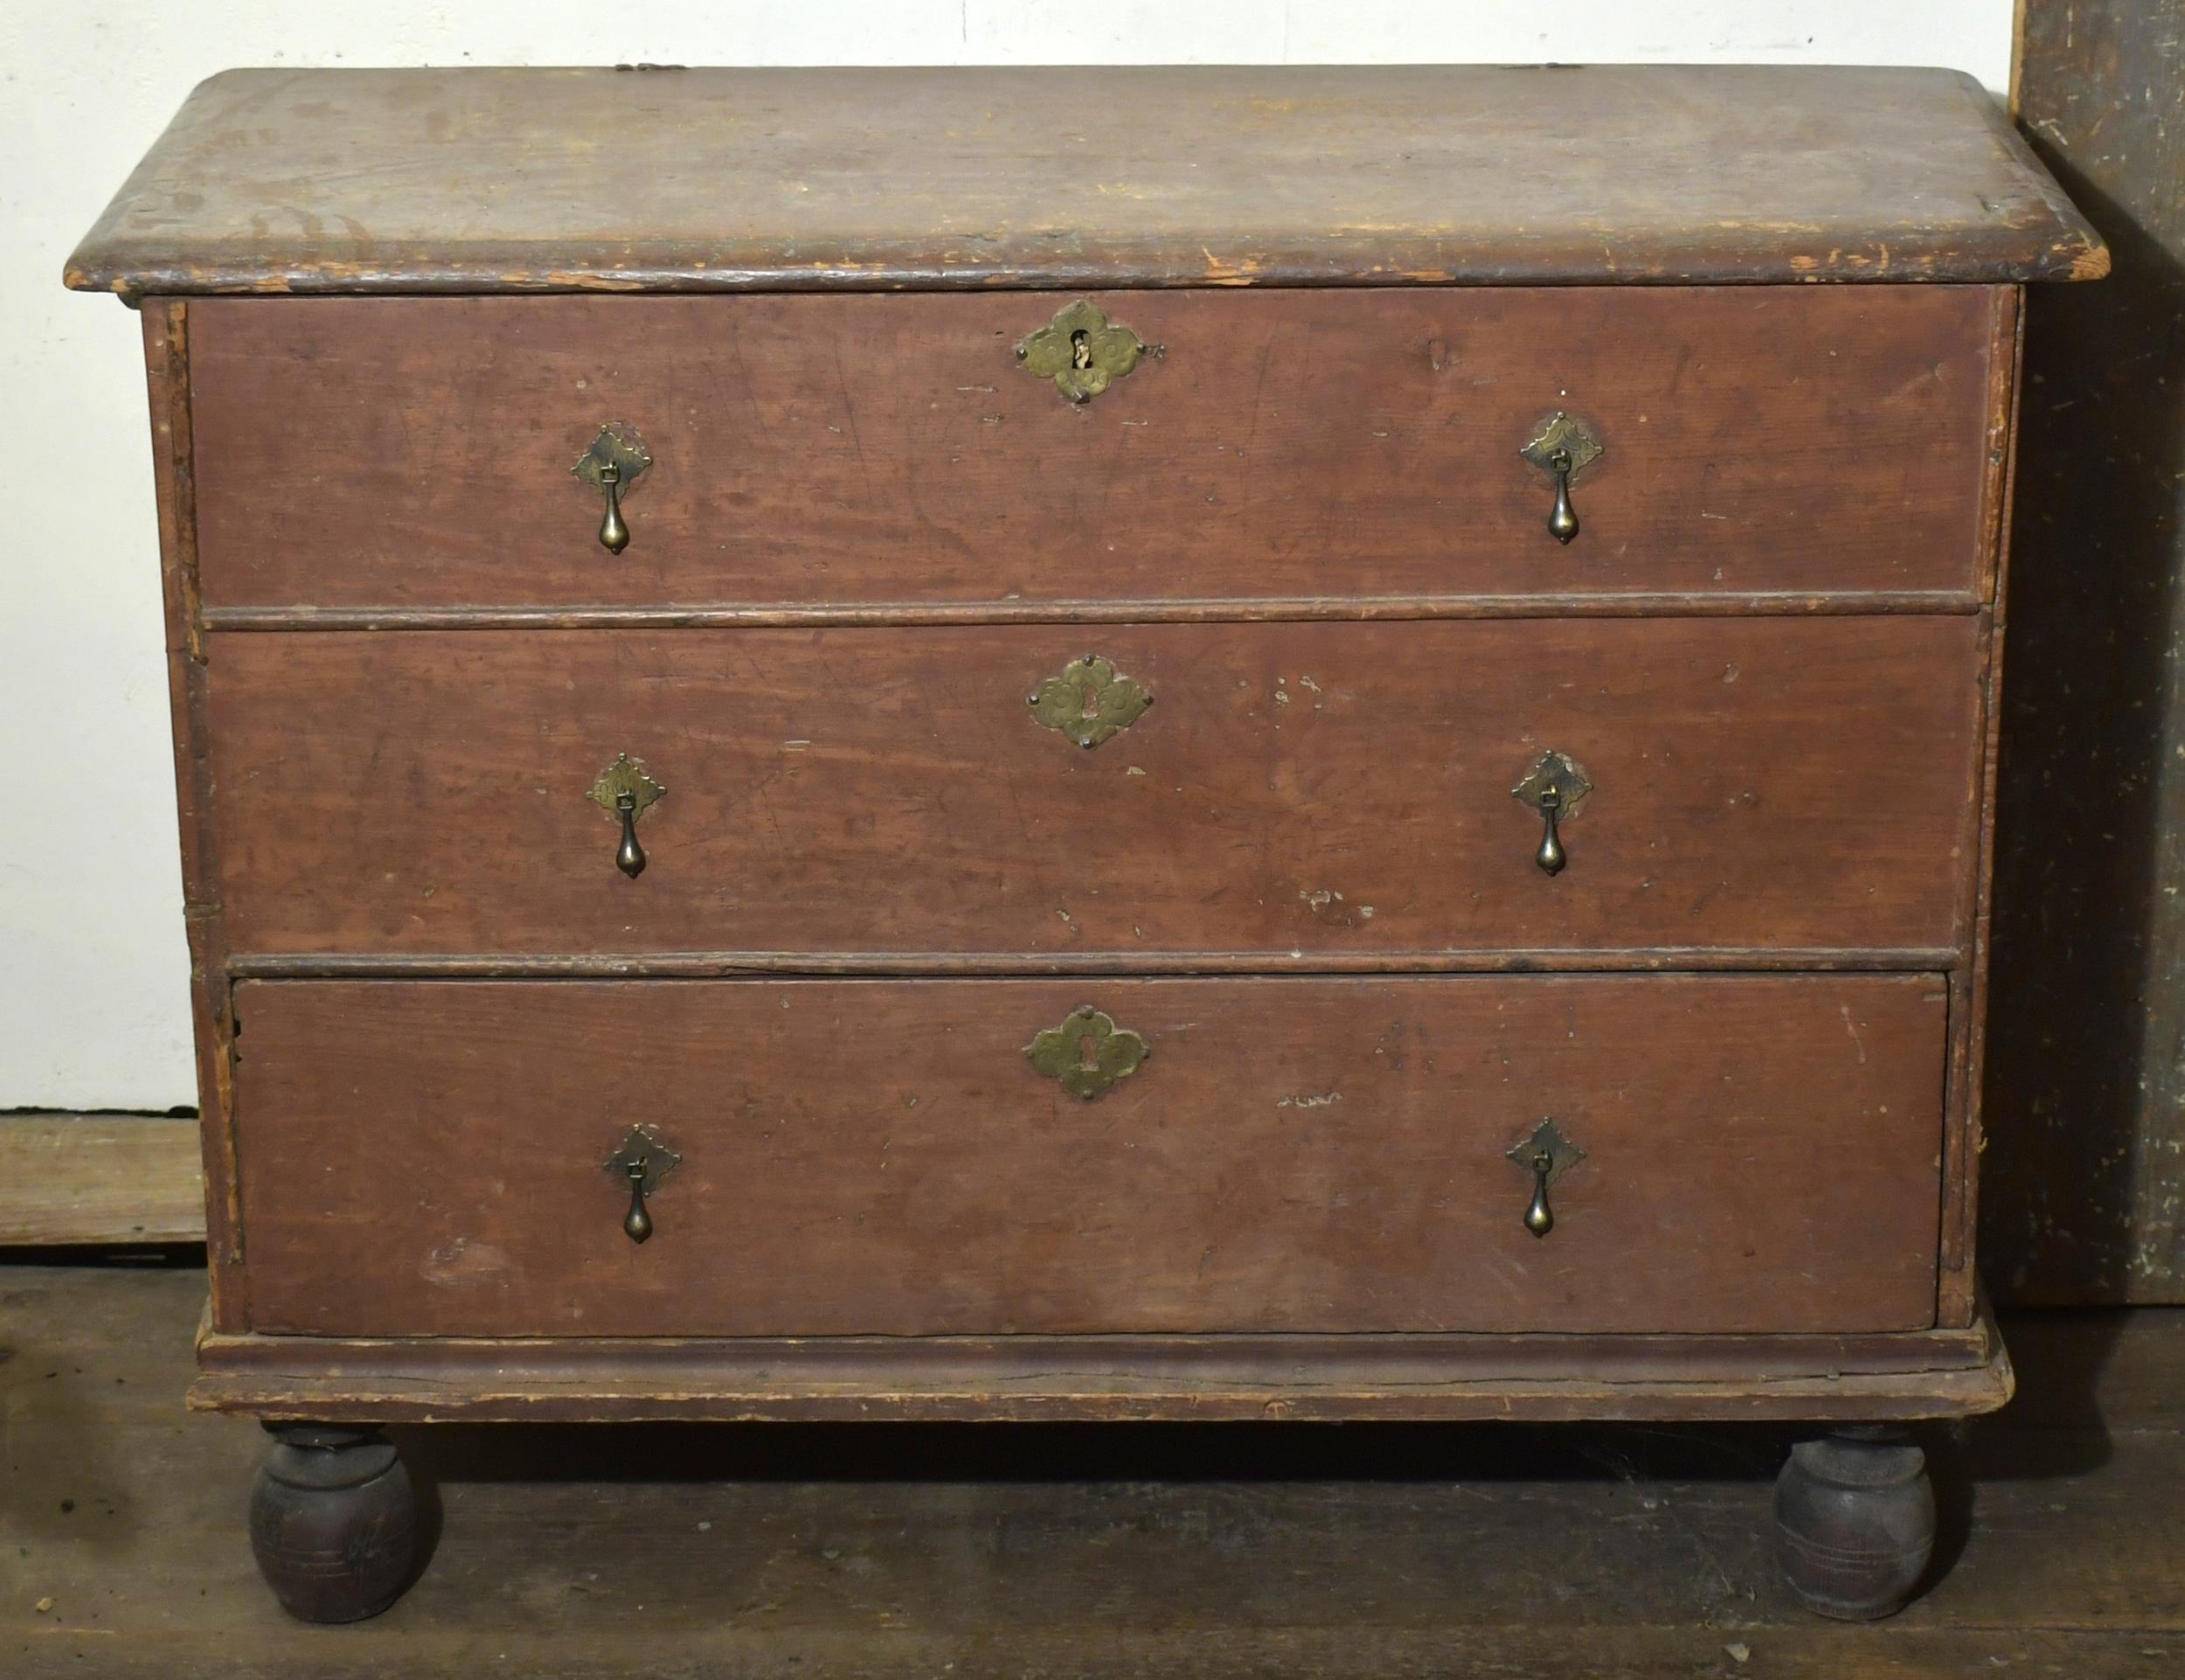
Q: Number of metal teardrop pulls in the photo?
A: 6